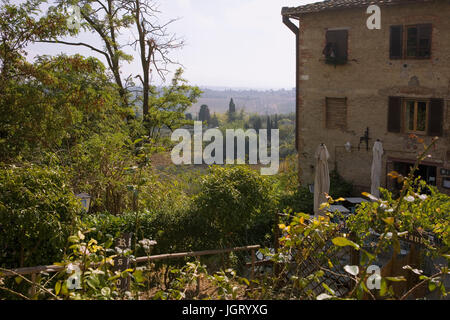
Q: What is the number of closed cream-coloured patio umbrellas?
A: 2